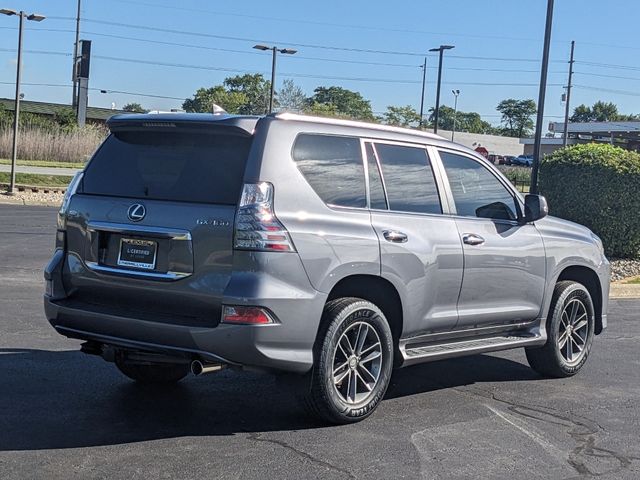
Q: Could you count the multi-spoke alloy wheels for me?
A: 2